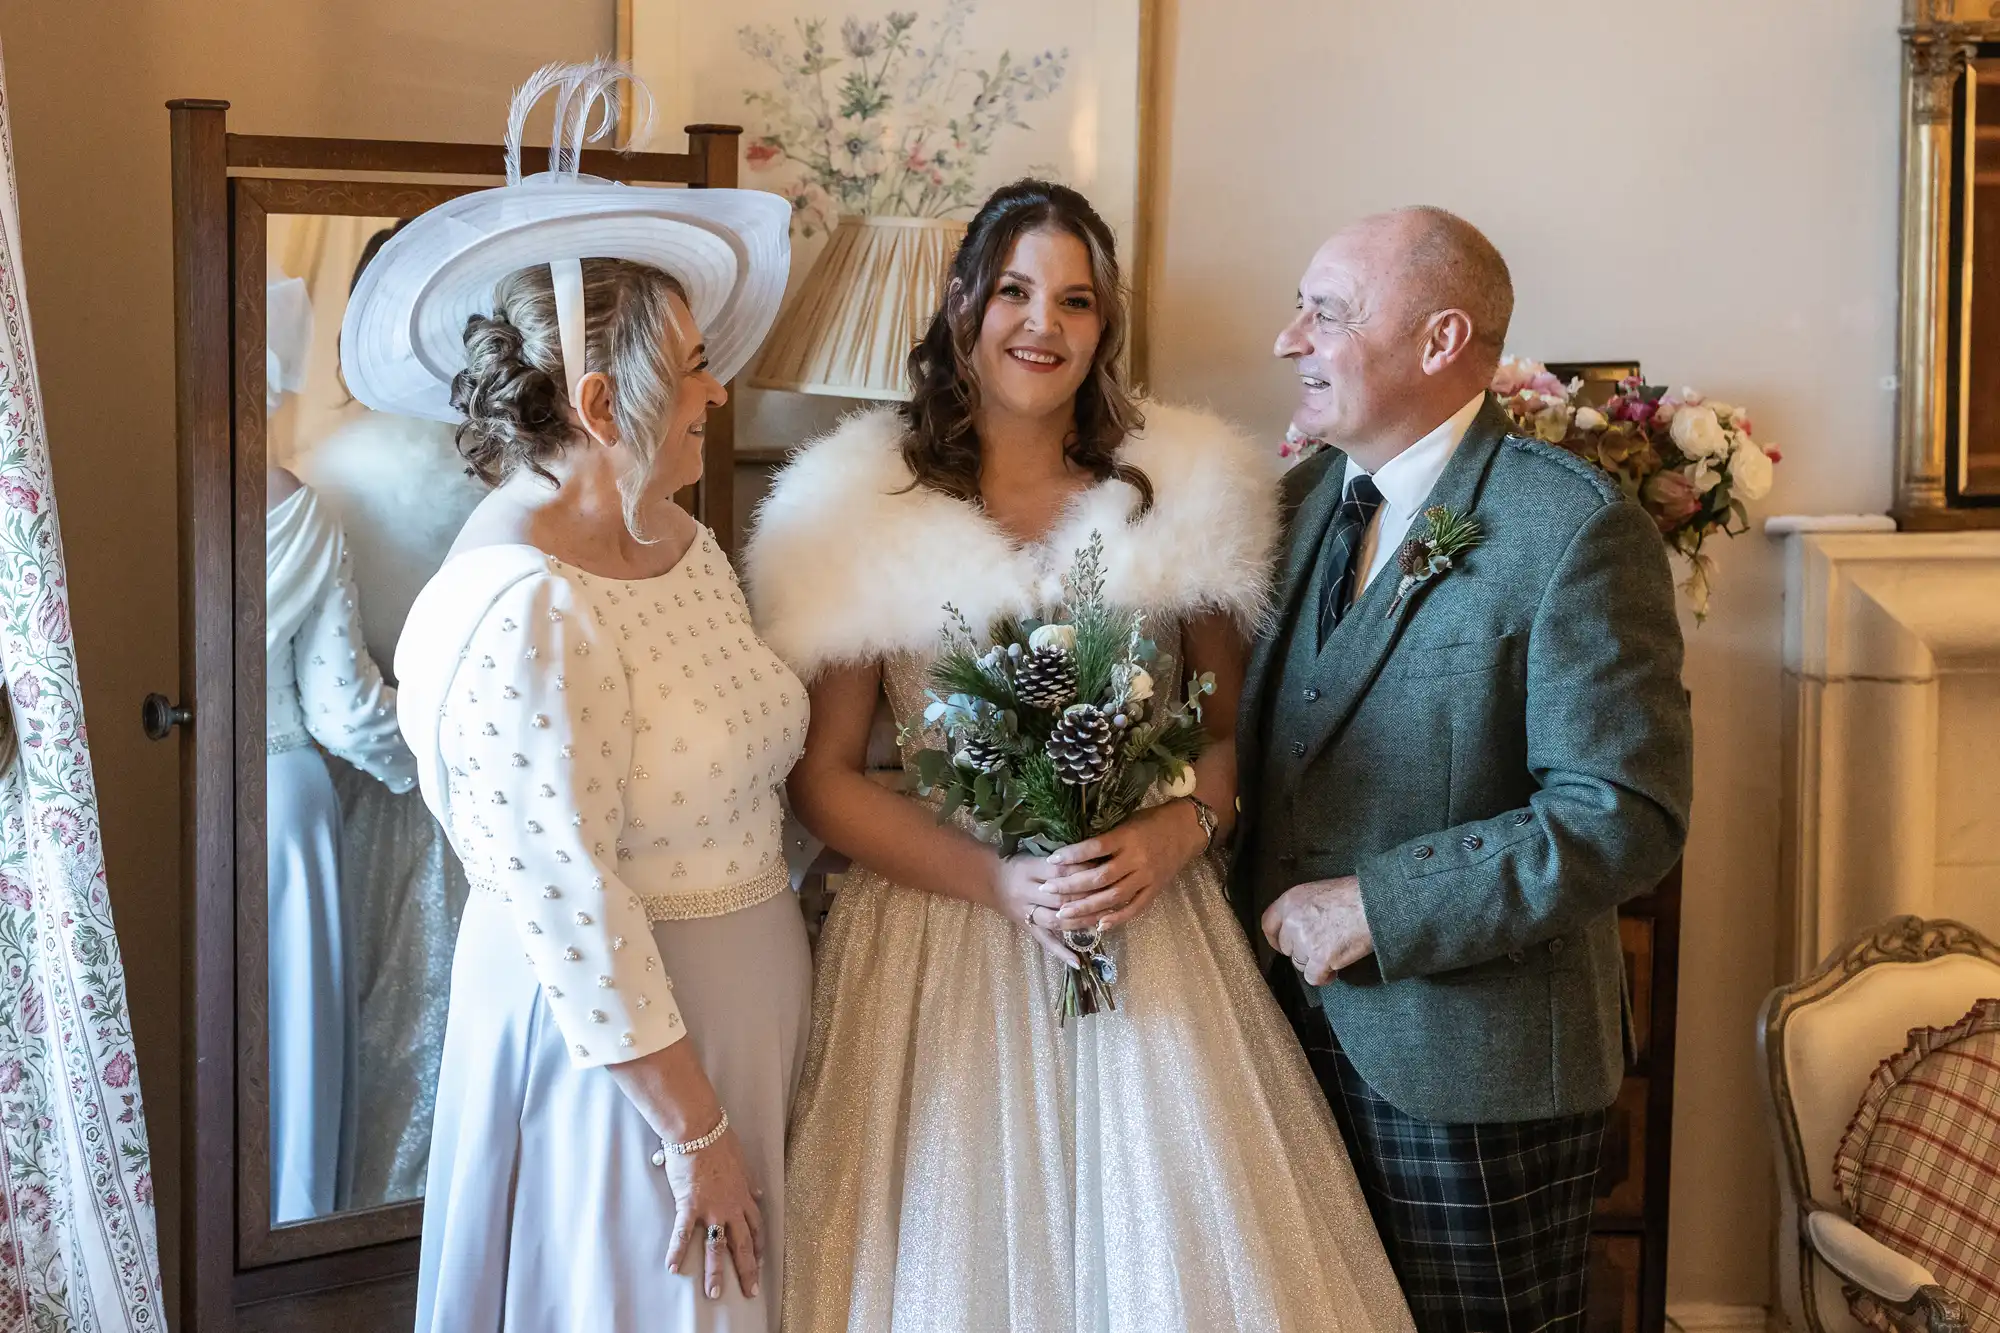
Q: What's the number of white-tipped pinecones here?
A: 3